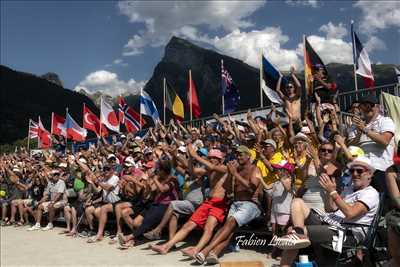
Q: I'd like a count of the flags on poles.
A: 14